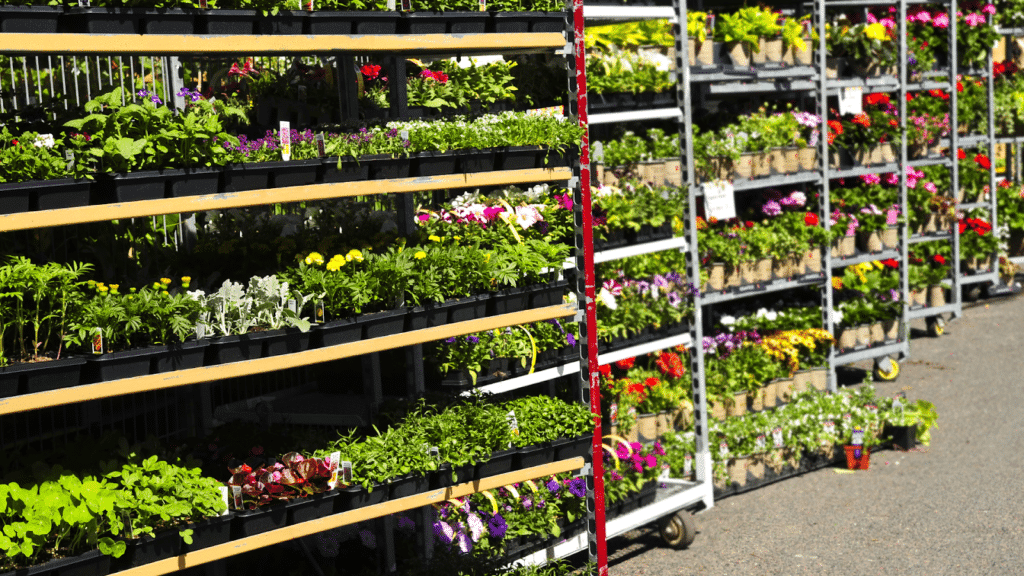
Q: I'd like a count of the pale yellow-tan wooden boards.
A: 4